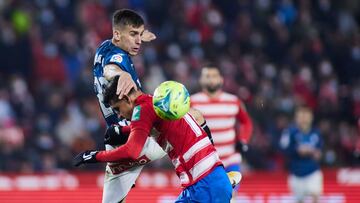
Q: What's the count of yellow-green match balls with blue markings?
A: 1